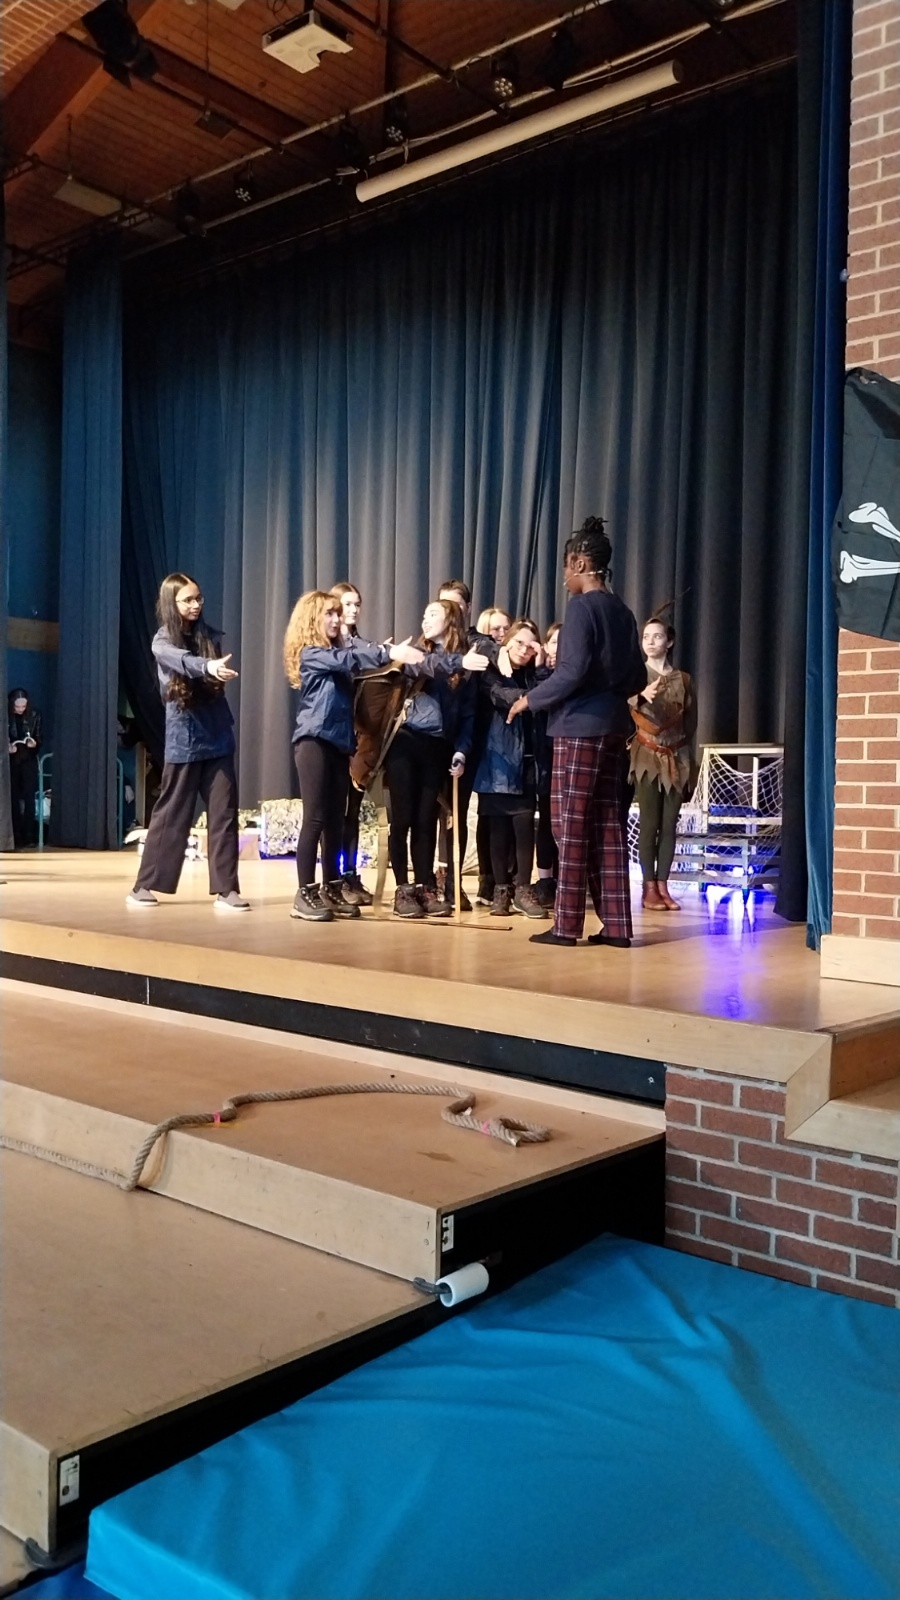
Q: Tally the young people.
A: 11